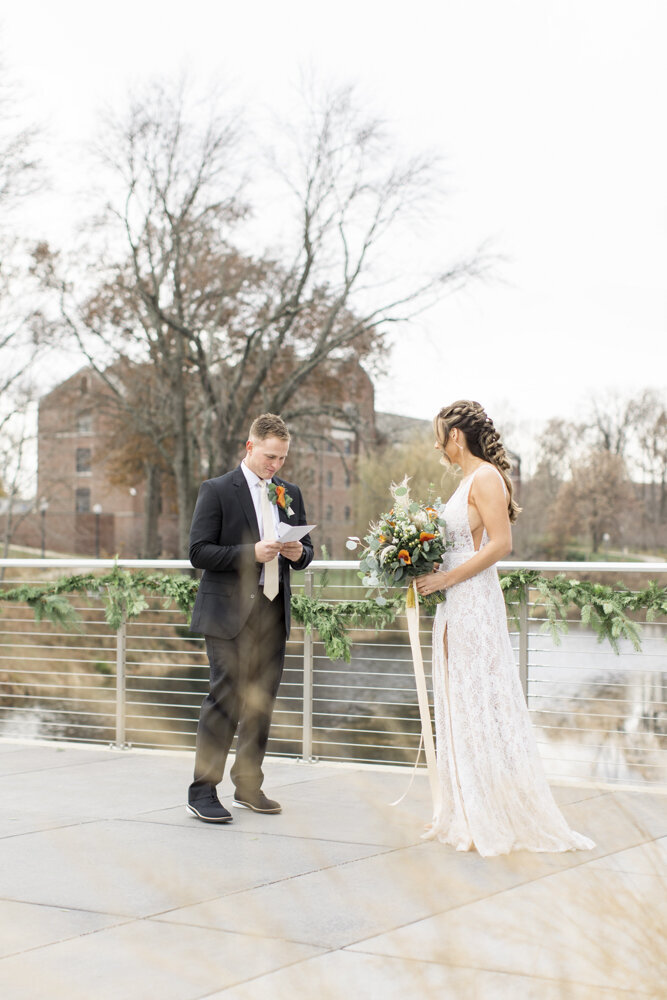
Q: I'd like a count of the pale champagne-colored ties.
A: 1